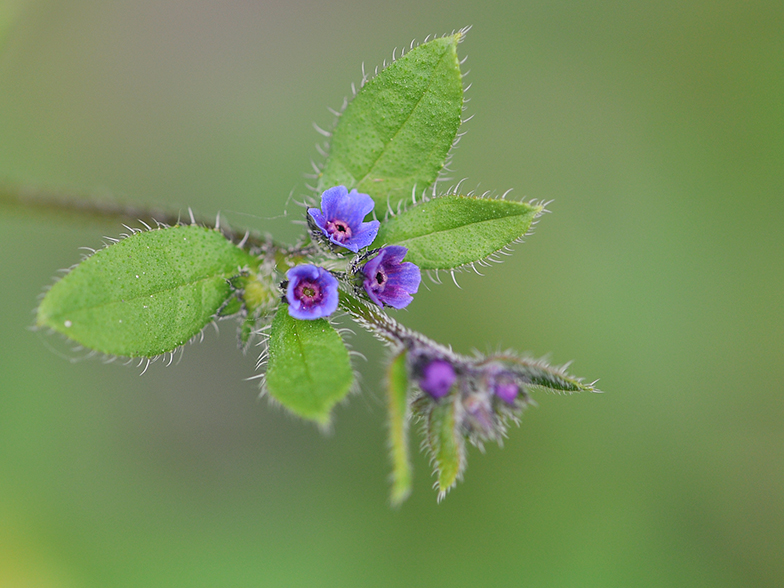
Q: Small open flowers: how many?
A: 3